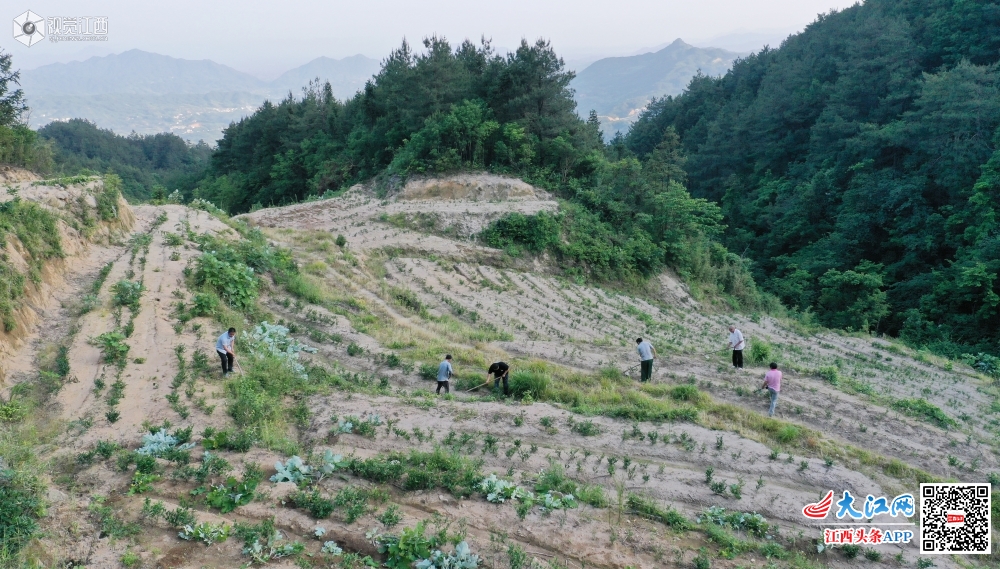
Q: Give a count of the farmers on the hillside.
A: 6